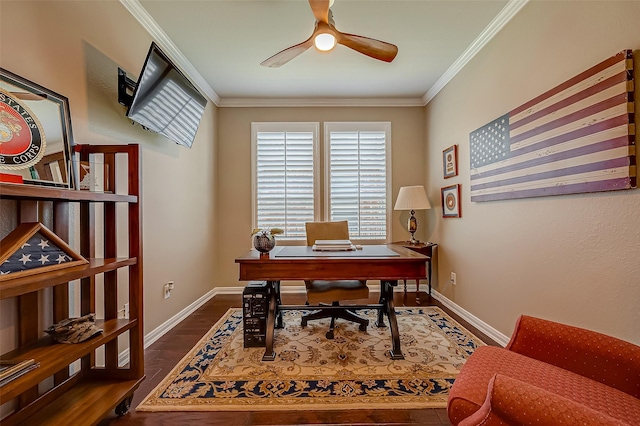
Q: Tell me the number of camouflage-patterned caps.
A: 1